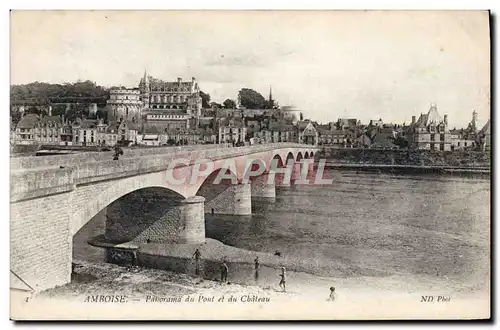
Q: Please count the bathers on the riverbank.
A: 5